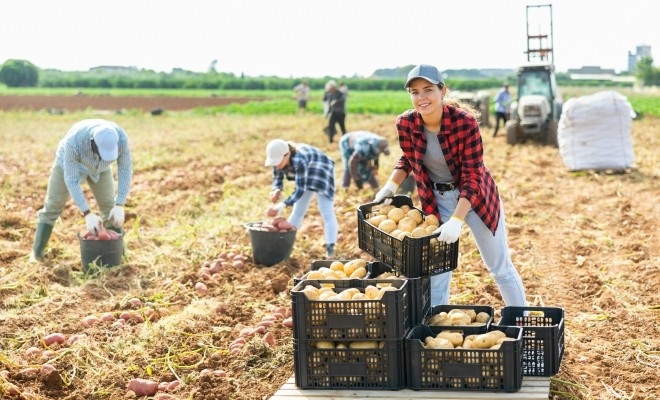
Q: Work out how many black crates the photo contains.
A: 8